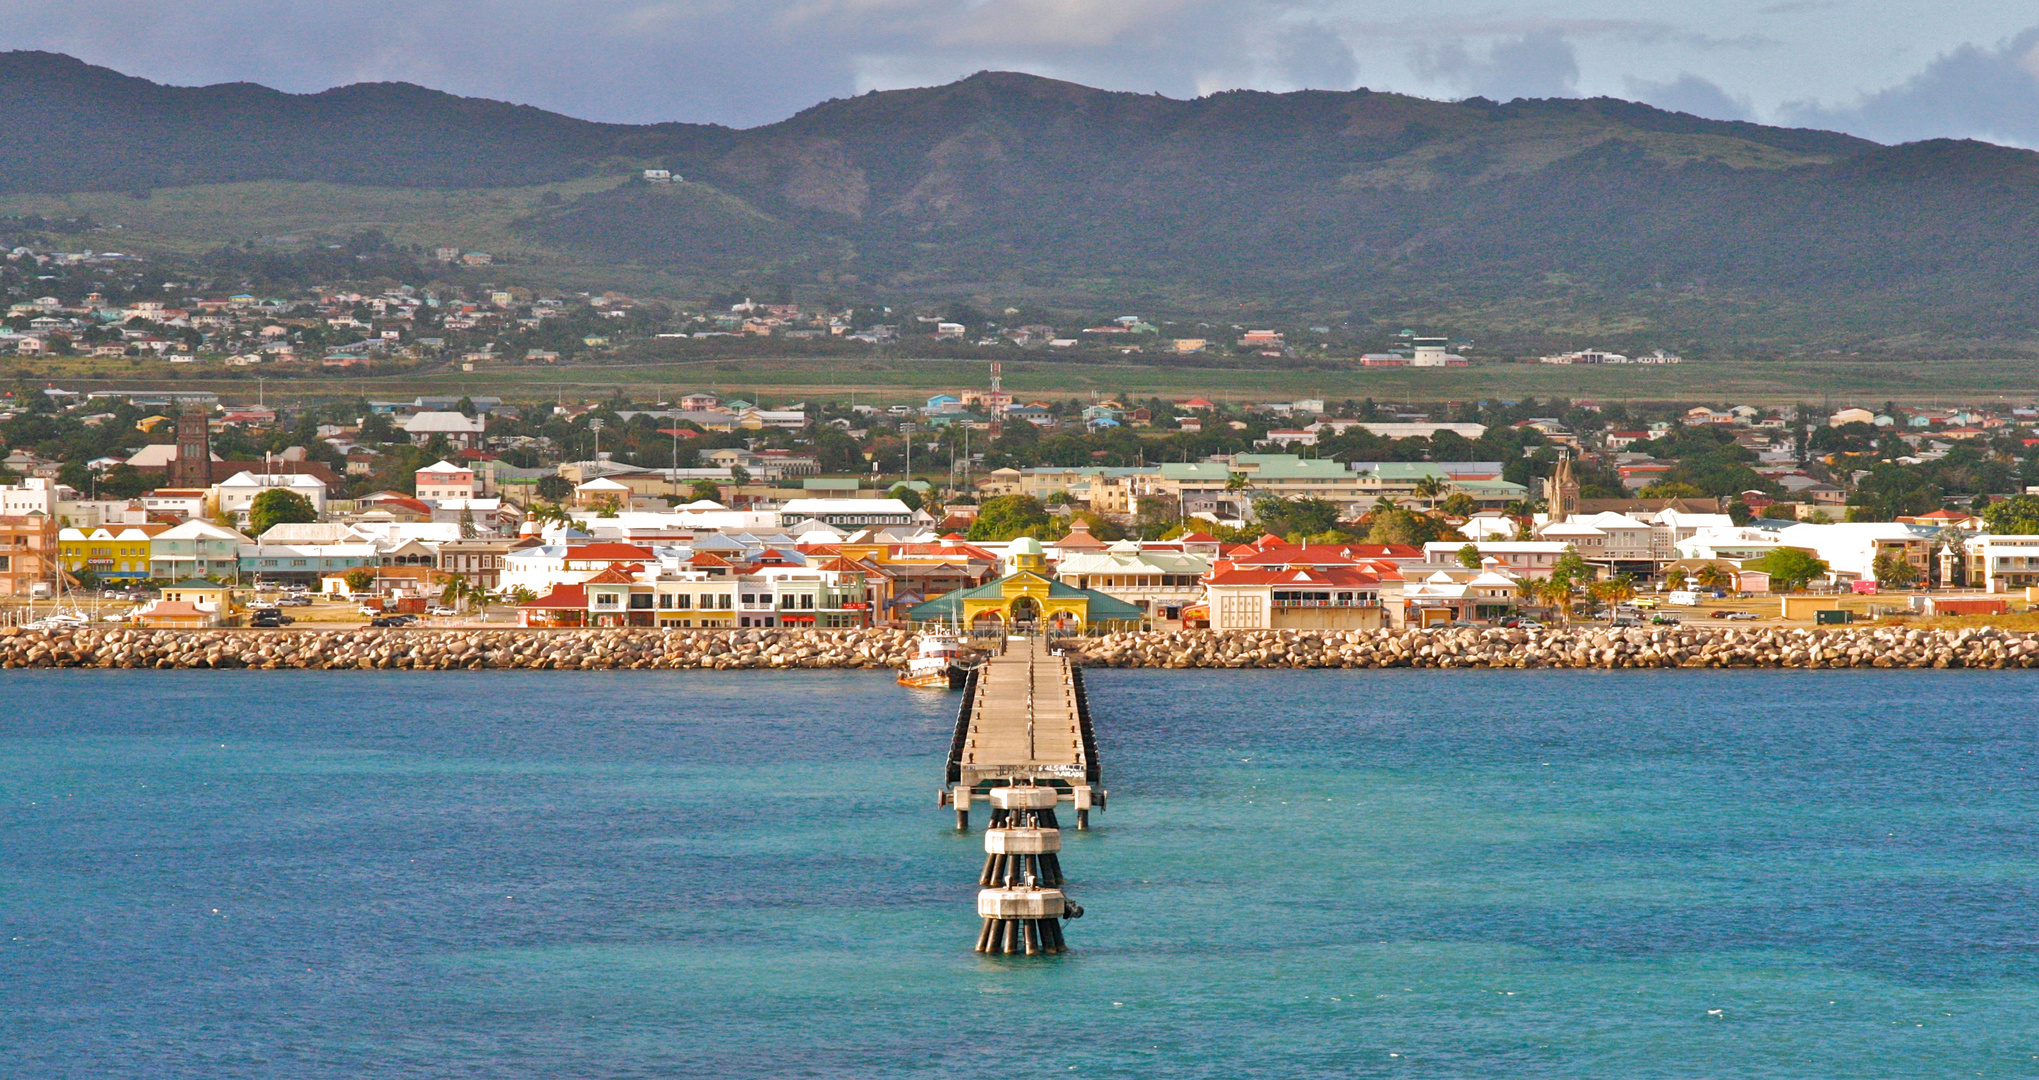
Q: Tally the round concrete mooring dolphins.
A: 3